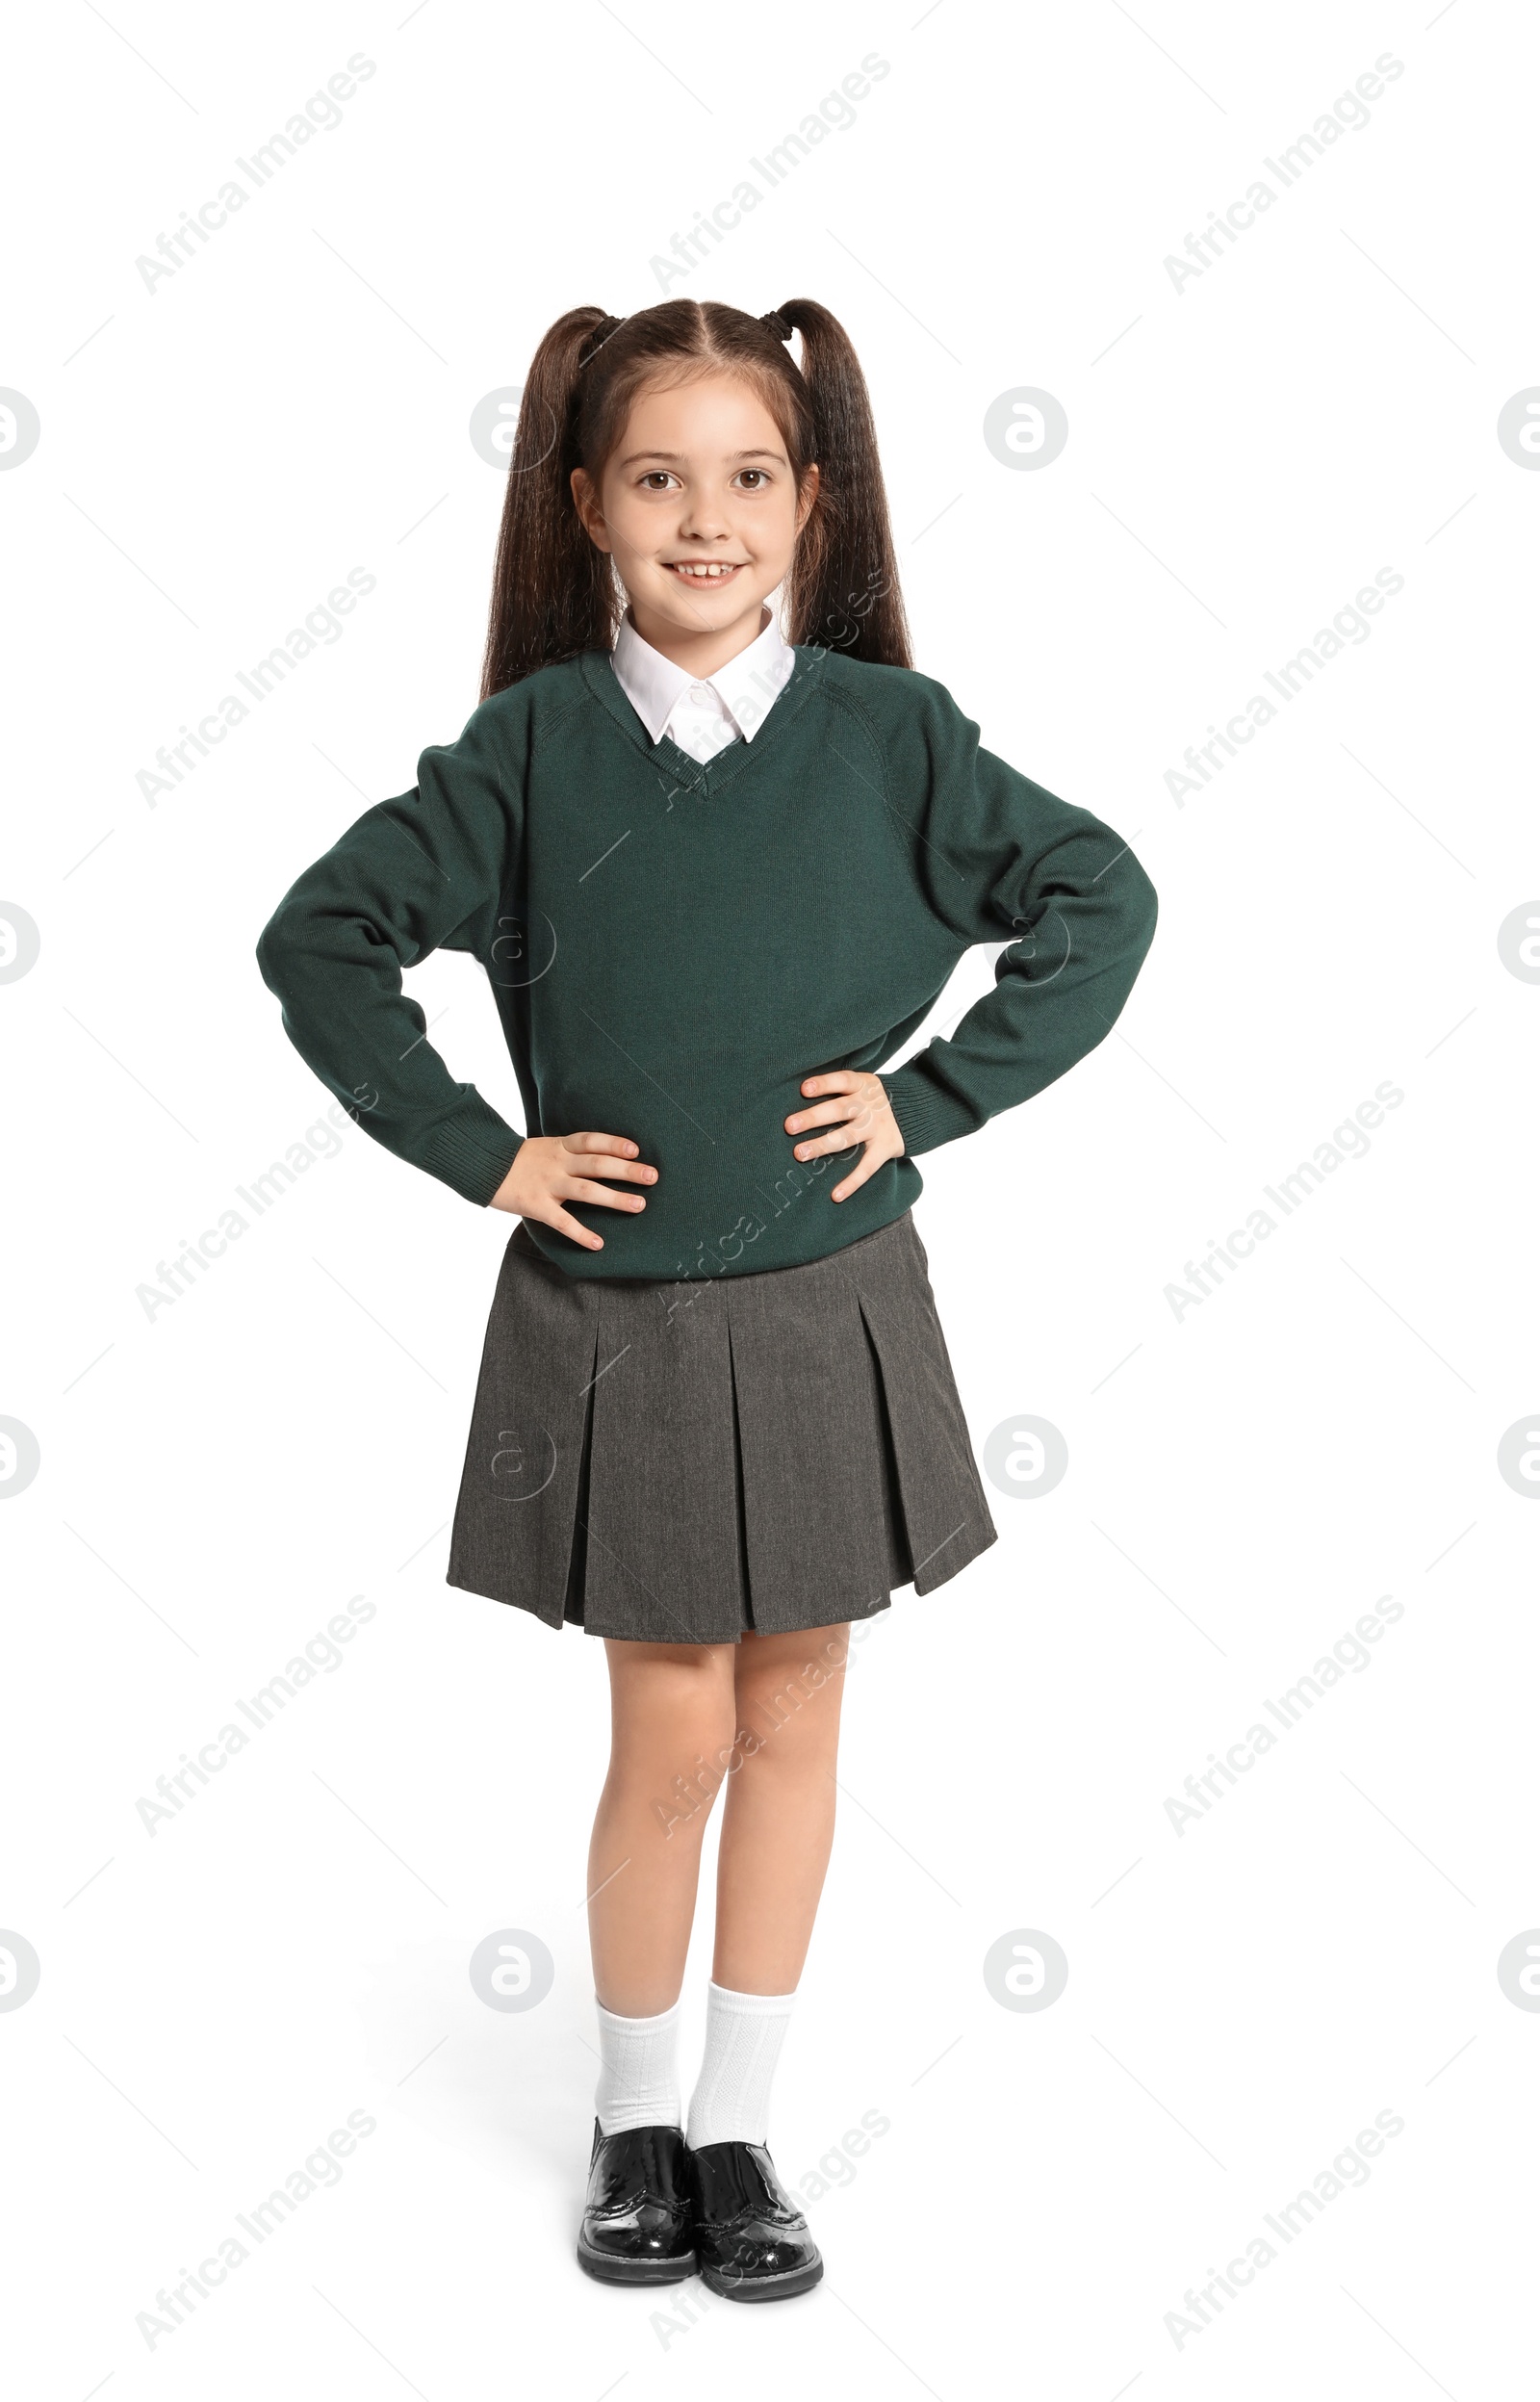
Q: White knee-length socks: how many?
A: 0